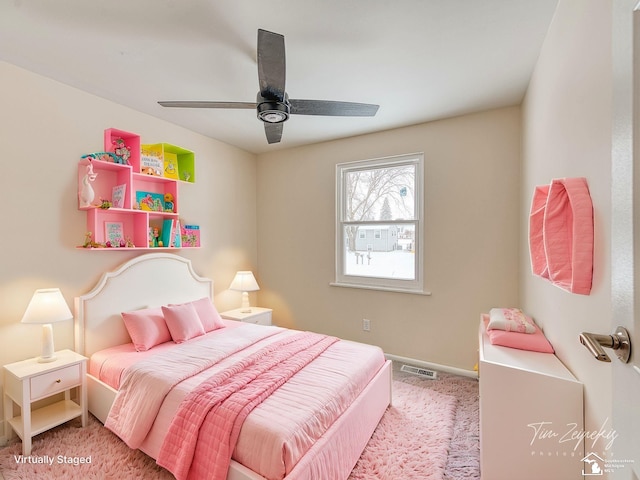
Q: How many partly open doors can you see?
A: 1